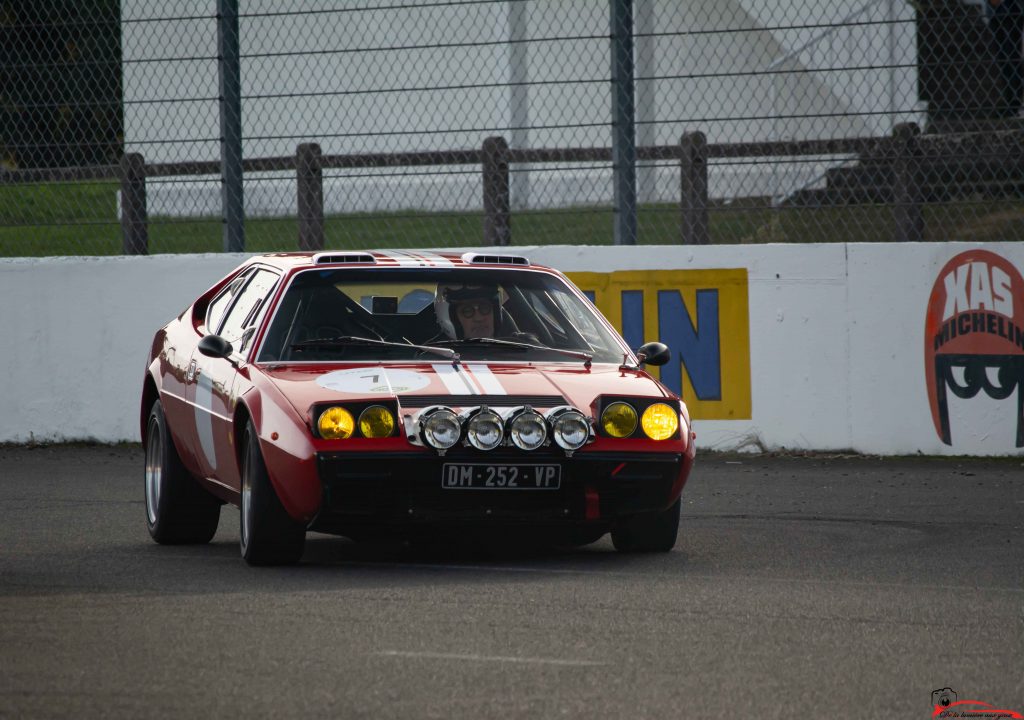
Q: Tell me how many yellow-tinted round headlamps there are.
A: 4